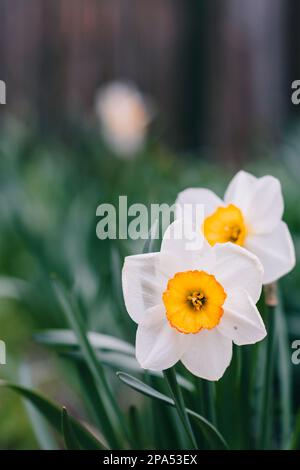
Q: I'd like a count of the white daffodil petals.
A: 10